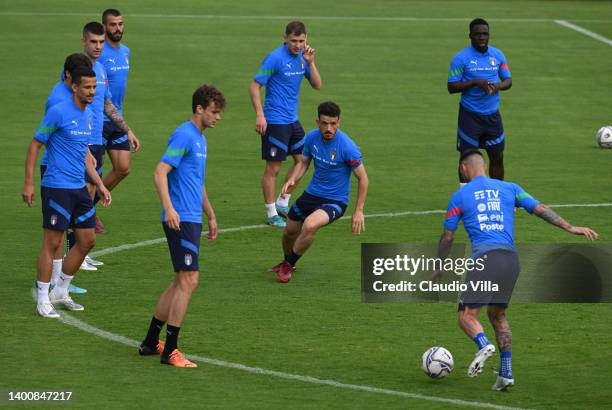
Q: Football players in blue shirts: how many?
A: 9